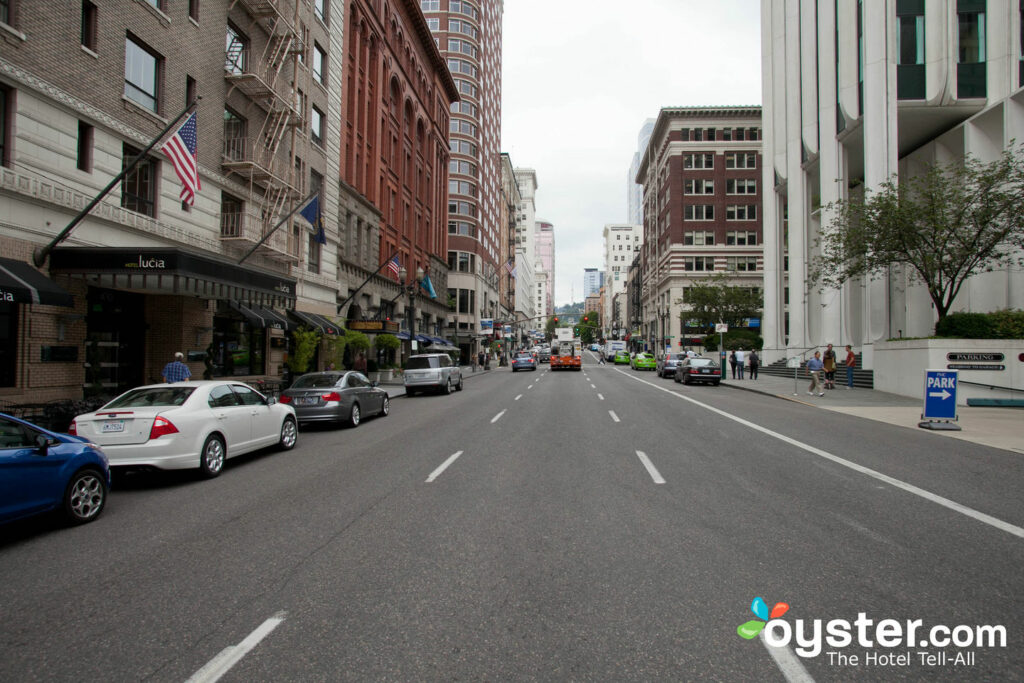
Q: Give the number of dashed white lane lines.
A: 2